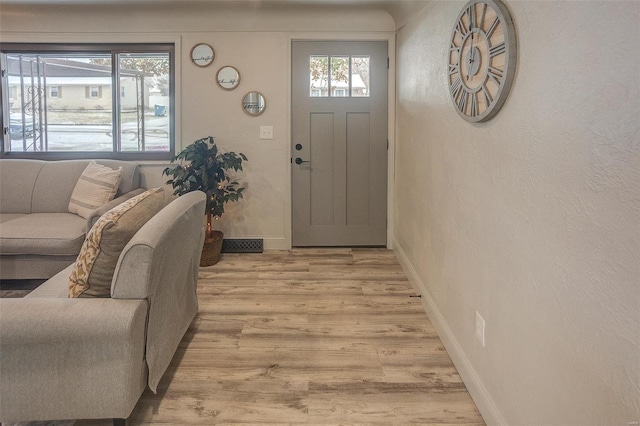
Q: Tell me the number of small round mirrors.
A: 3